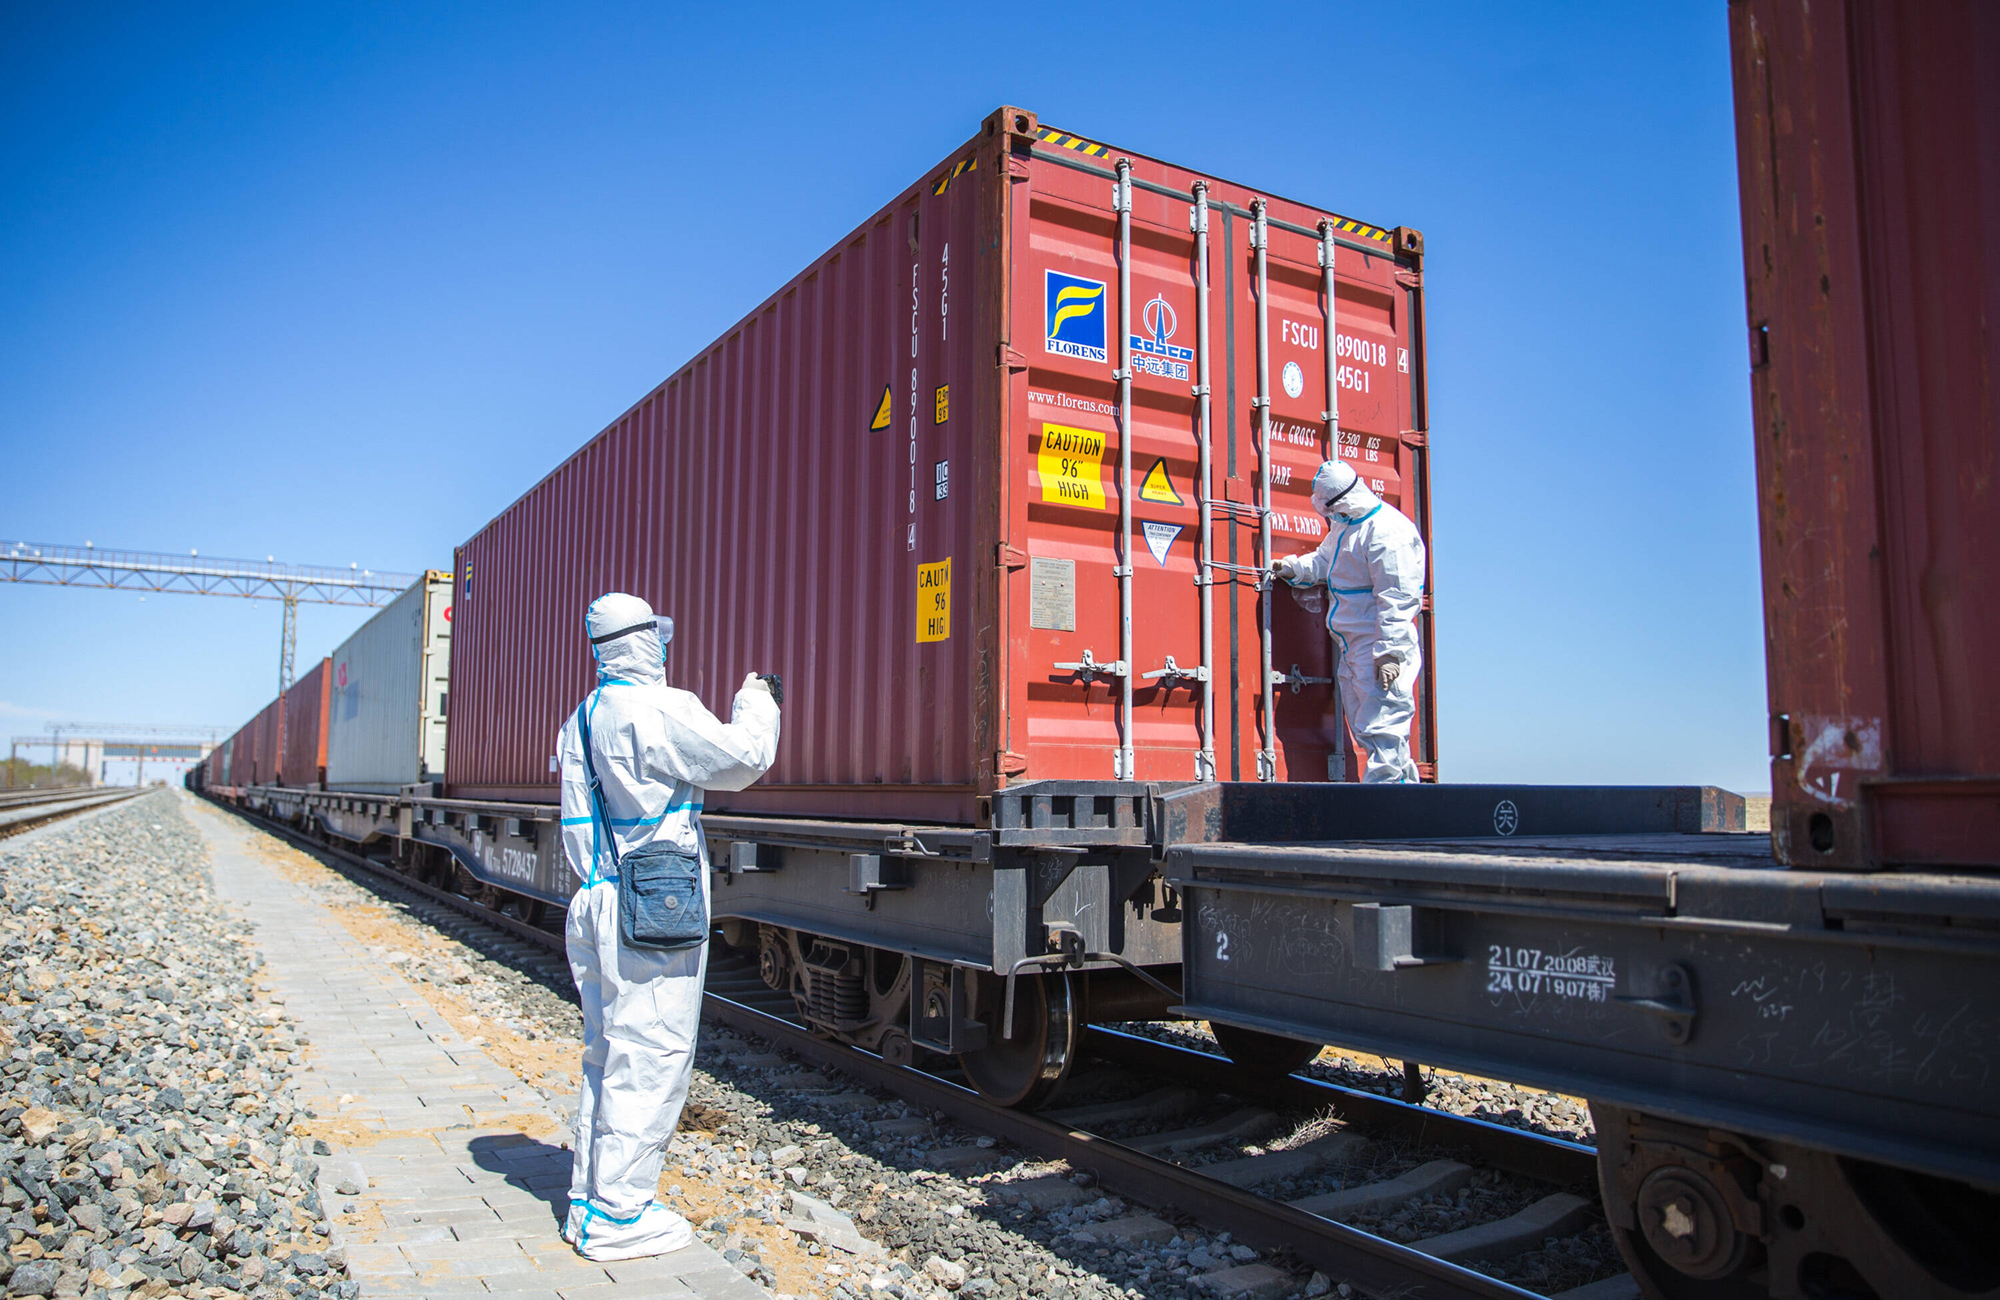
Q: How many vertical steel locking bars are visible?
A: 4